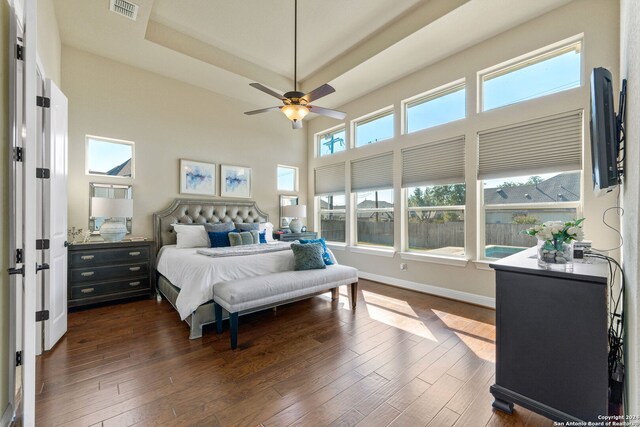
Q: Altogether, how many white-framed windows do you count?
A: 10